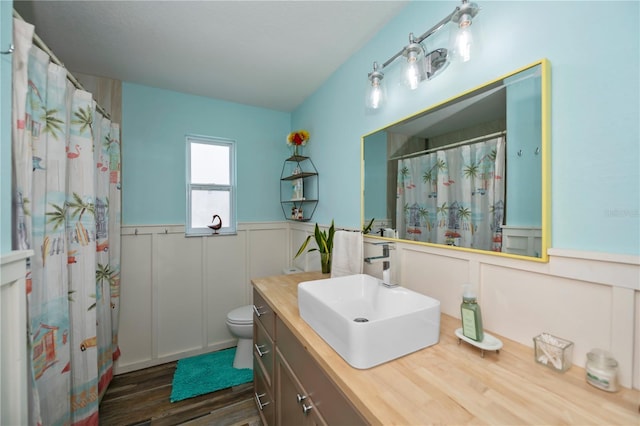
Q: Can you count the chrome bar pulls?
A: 3